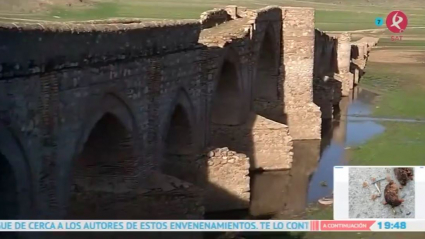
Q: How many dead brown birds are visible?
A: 2